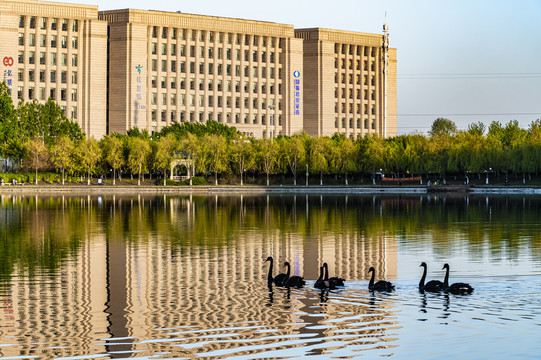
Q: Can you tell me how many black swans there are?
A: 7